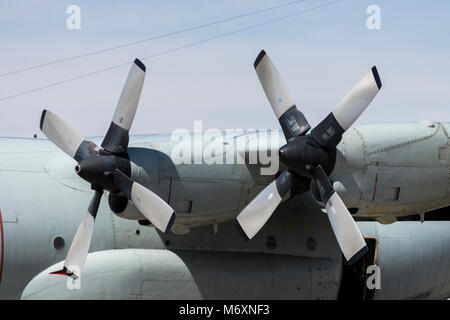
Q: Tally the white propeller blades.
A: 8